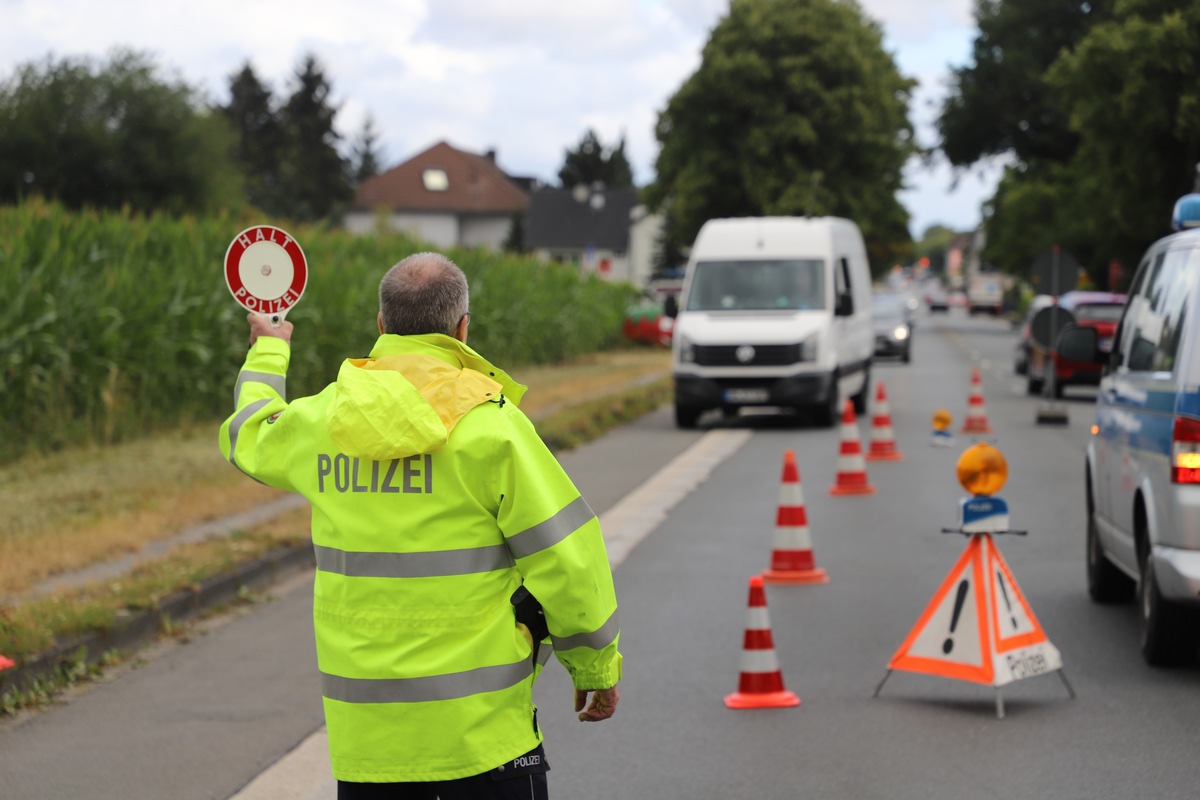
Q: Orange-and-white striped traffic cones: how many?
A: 5